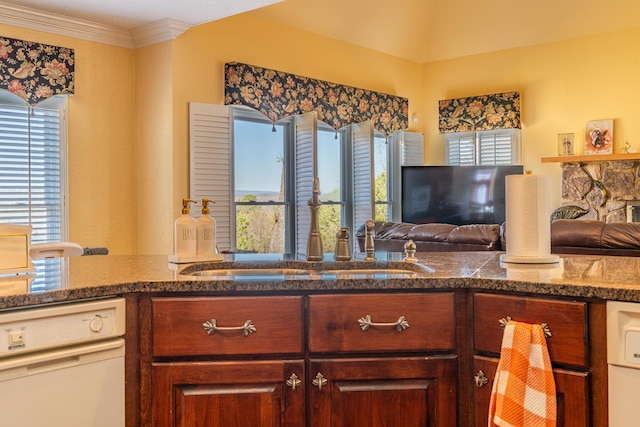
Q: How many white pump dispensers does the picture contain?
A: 2